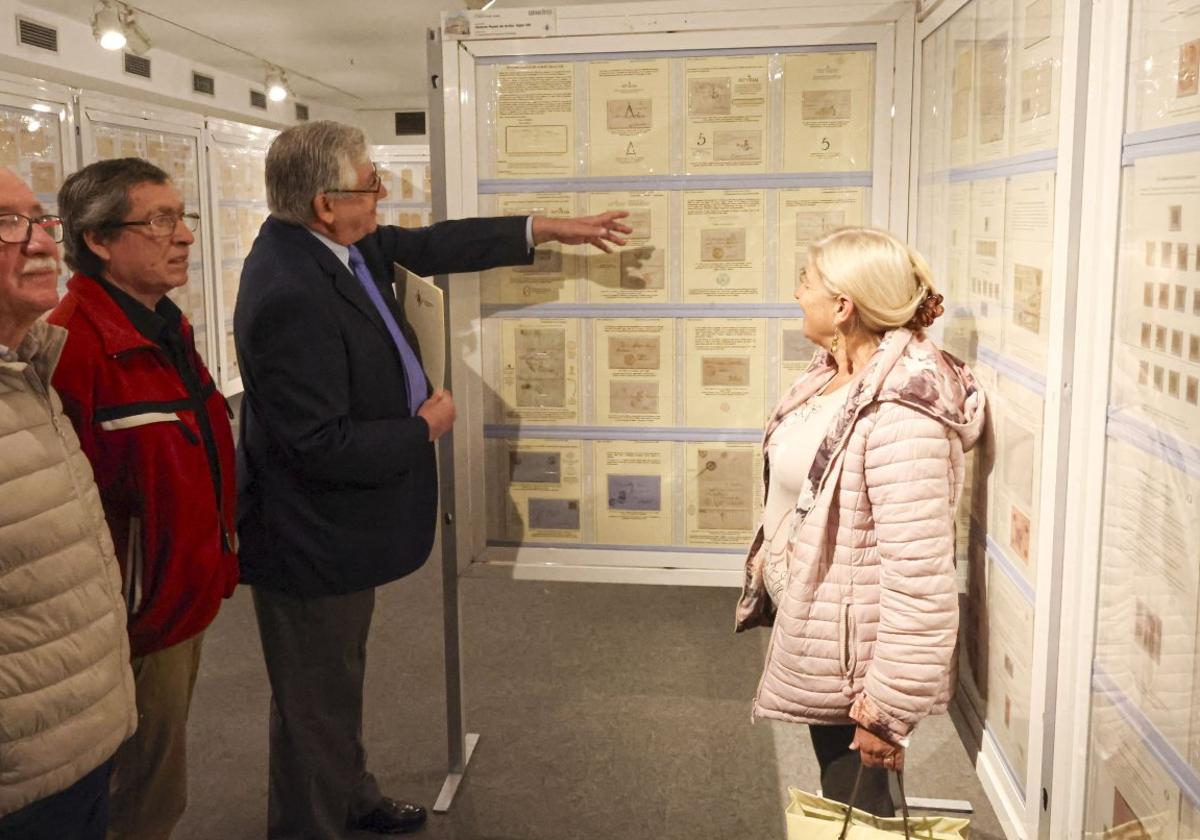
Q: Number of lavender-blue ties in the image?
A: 1